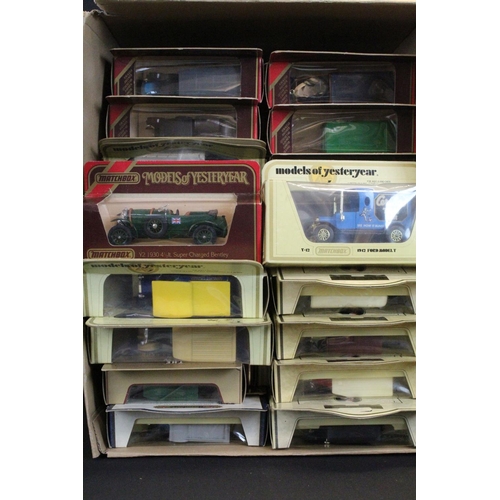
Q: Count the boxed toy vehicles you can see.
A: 15